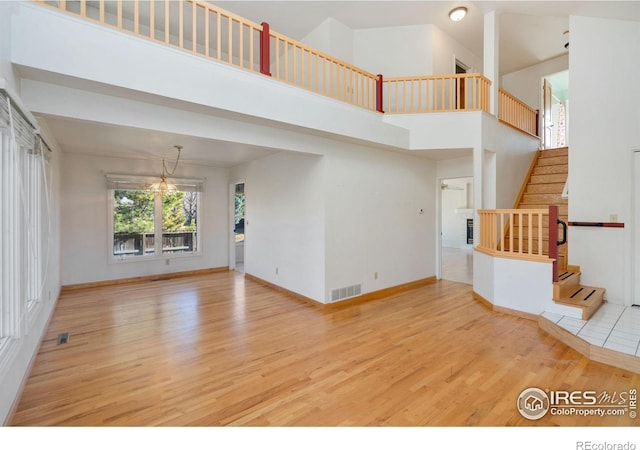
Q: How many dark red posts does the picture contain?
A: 4